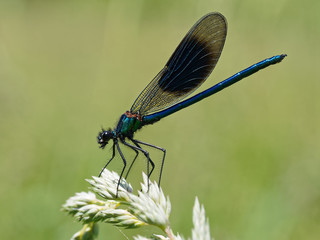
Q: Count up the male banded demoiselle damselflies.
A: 1